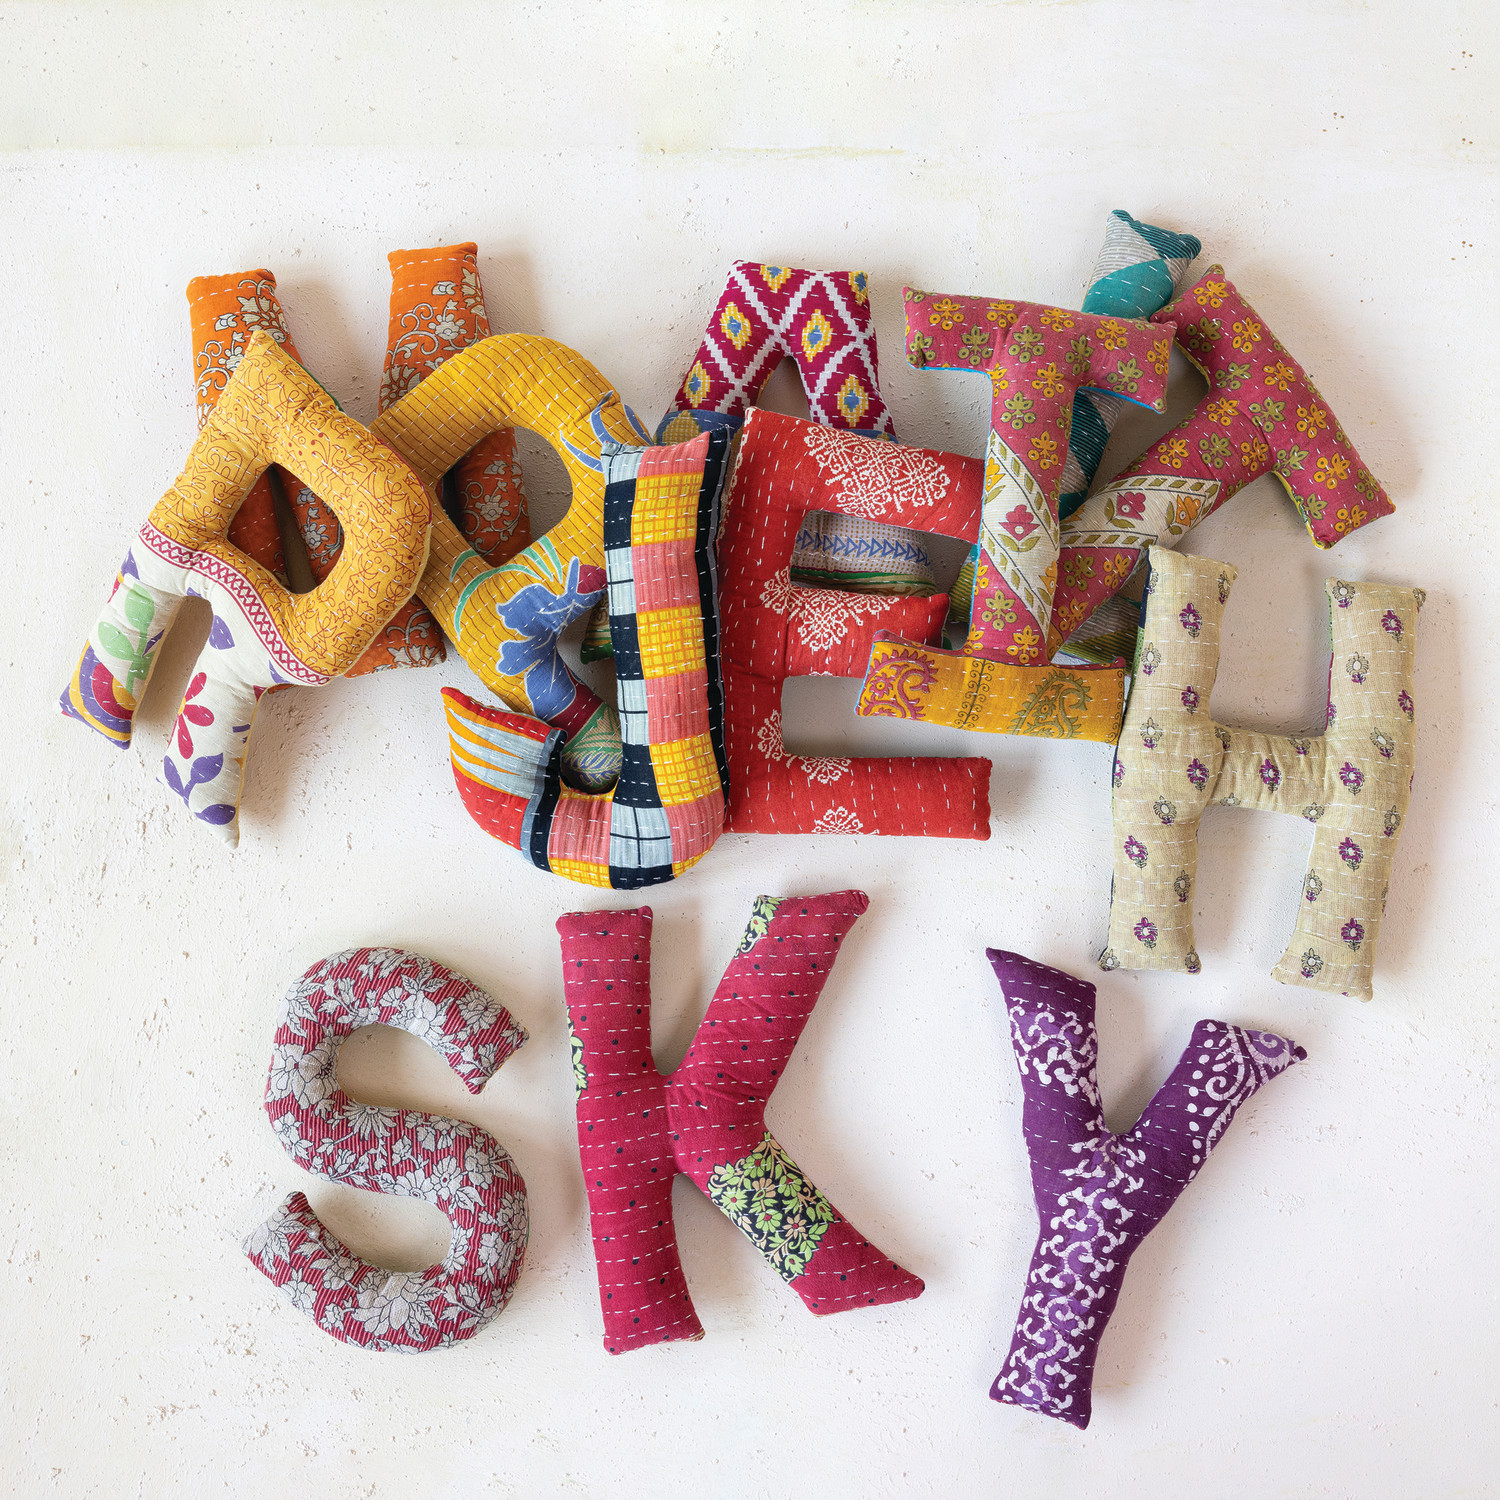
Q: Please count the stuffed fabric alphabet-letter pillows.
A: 13